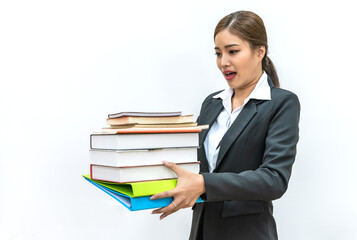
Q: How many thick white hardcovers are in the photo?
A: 3